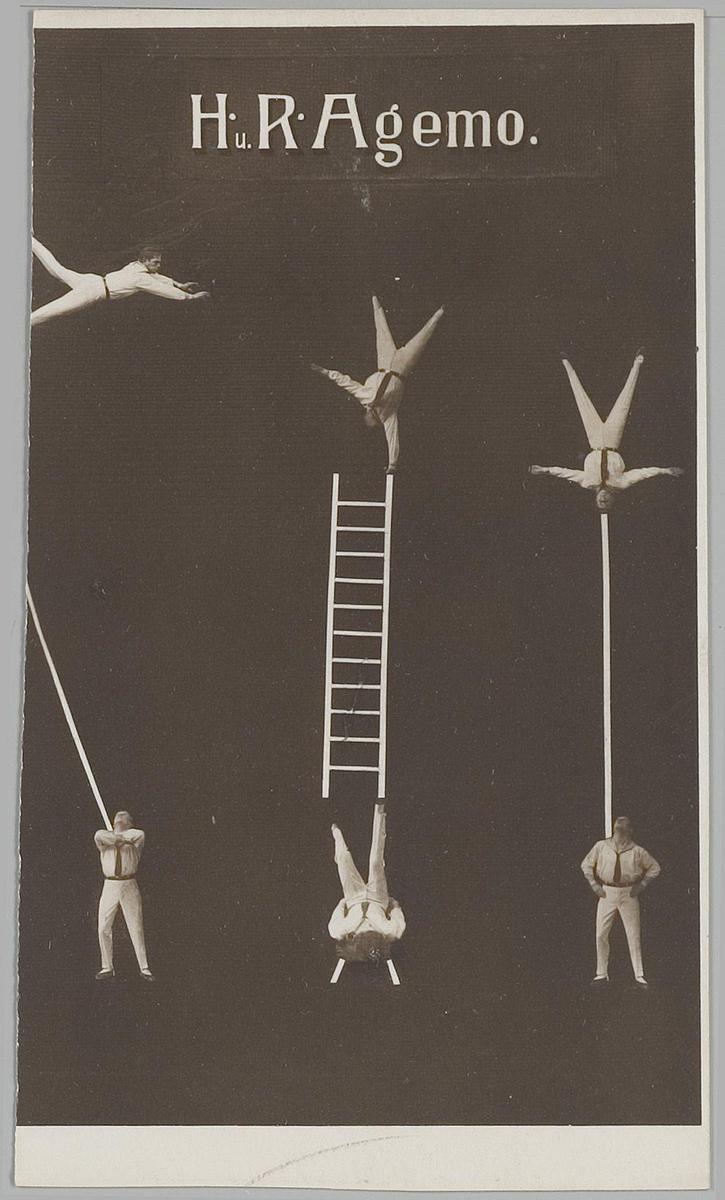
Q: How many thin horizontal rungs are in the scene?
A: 11